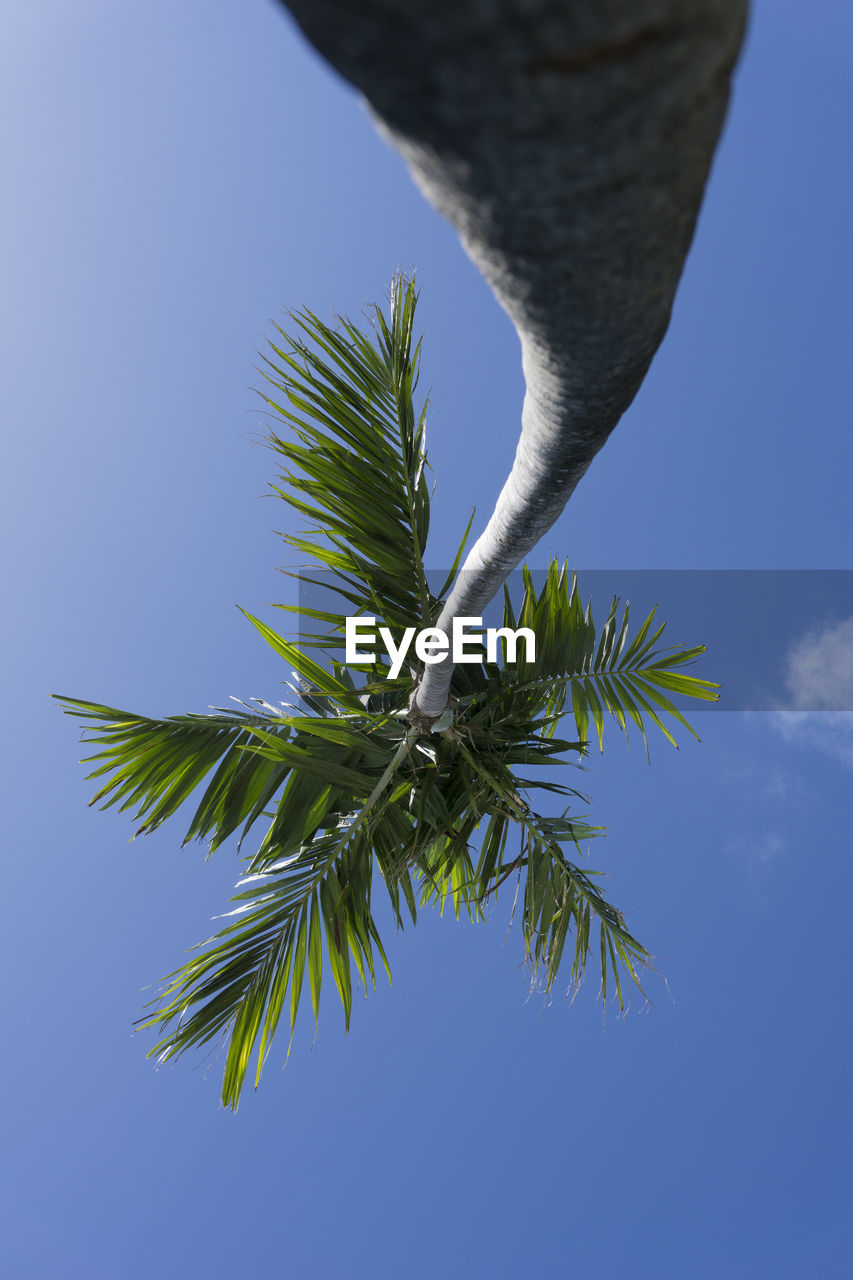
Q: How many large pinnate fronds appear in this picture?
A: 5